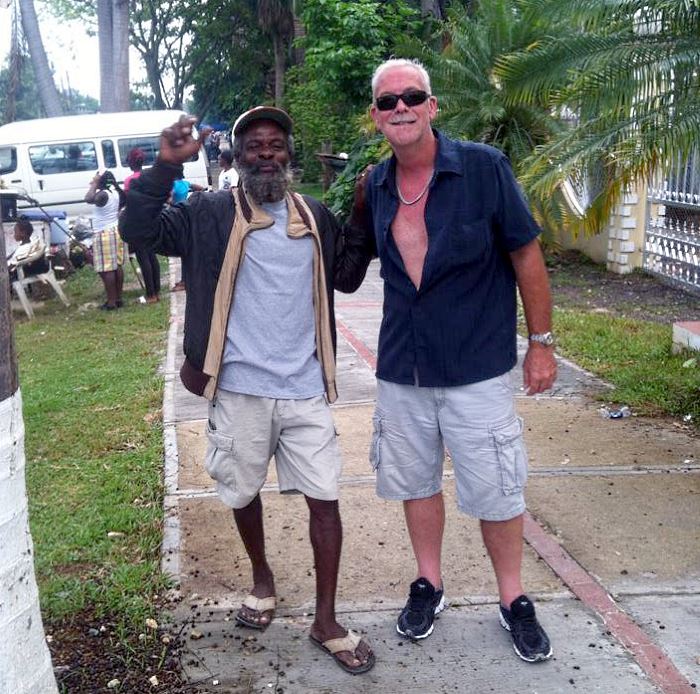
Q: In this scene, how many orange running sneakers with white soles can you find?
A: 0